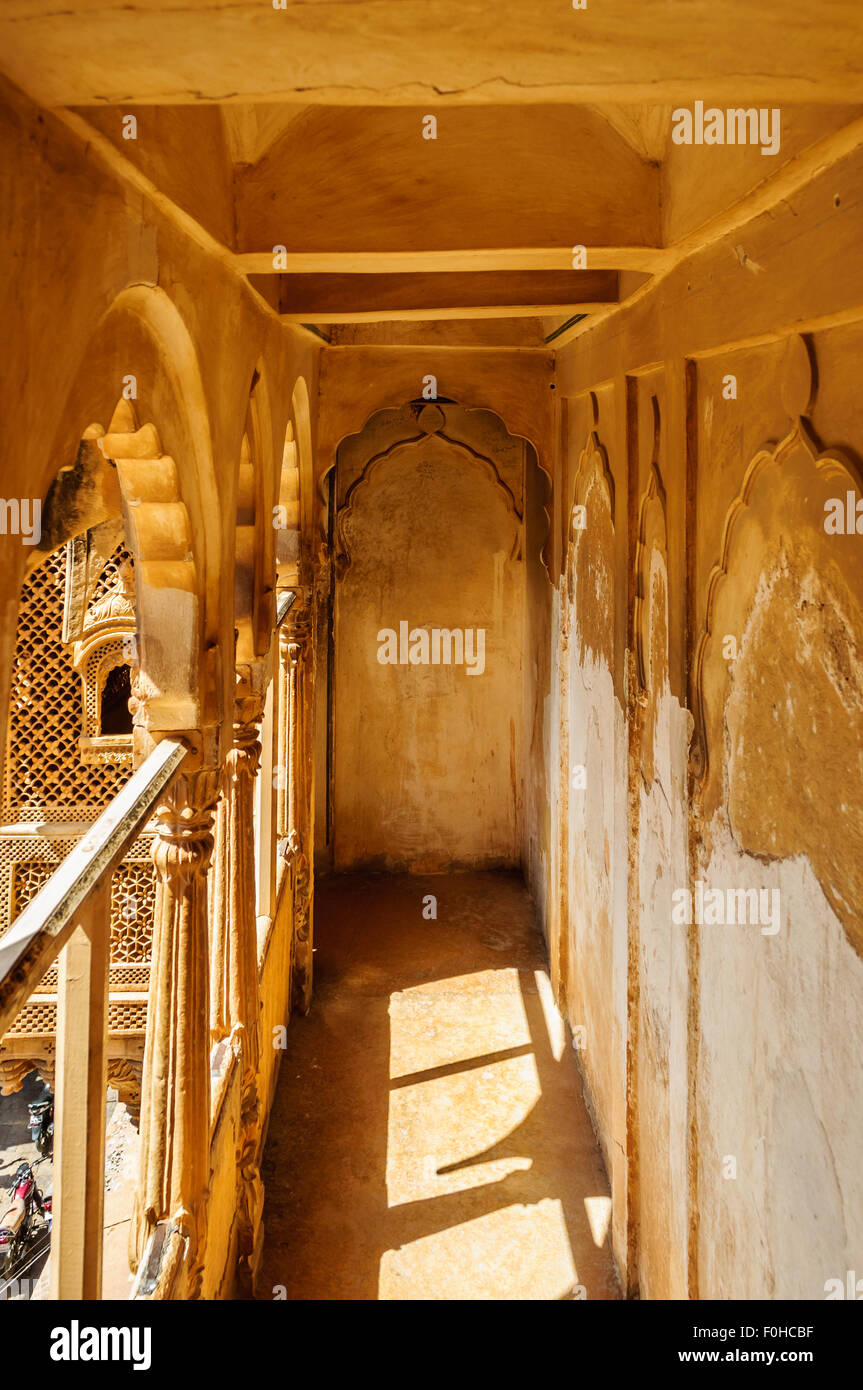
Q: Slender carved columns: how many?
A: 3